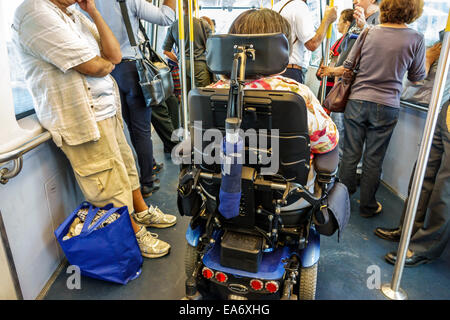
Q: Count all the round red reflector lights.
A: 4